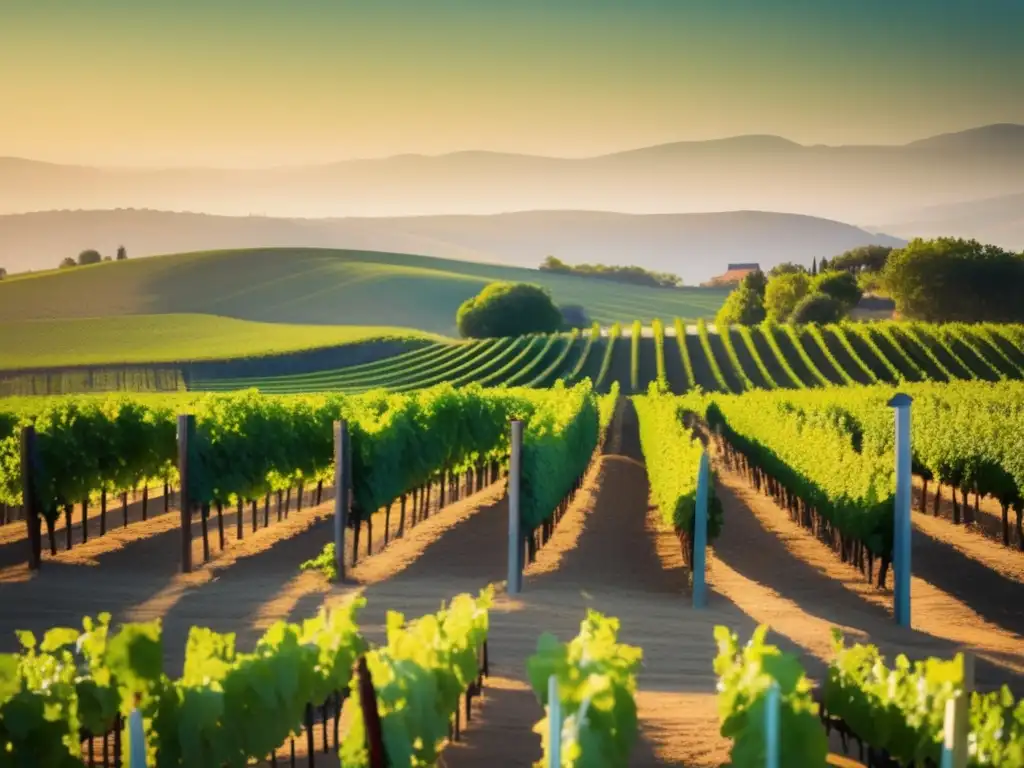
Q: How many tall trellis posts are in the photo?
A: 6